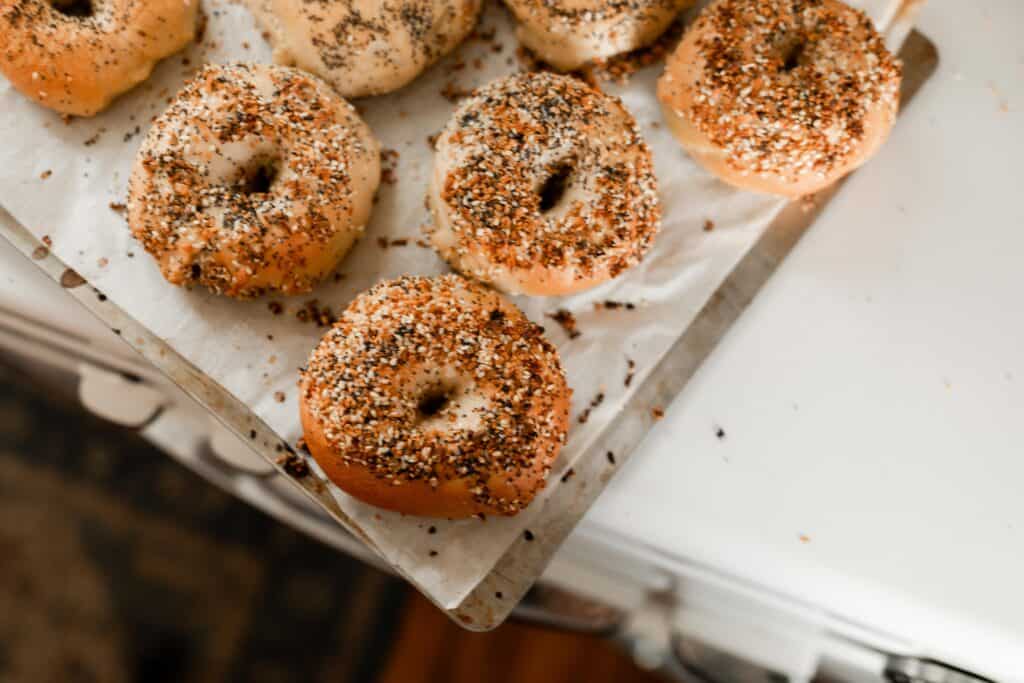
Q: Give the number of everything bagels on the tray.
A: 7